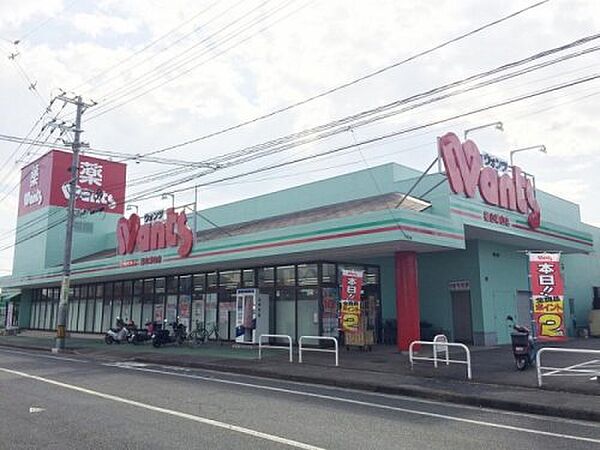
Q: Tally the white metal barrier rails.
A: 4